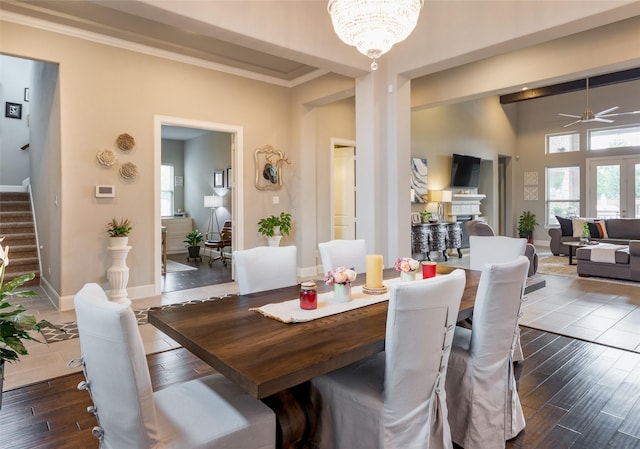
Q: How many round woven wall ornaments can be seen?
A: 3